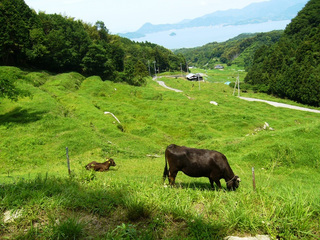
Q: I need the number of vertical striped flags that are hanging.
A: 0